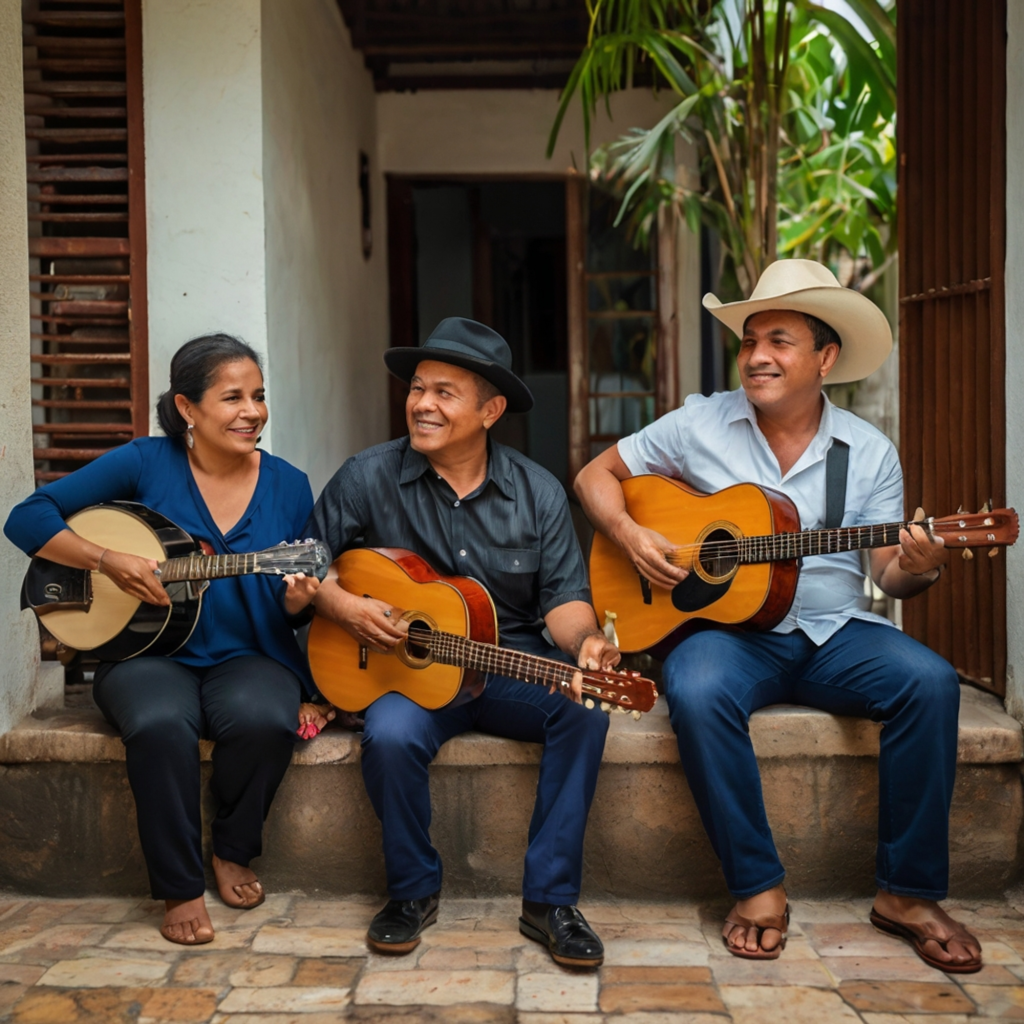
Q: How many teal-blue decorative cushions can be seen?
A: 0